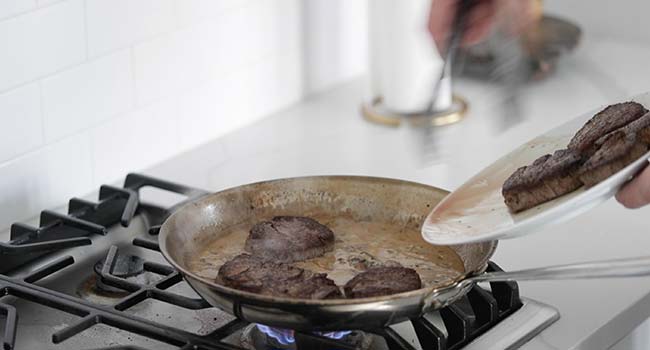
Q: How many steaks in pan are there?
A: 3